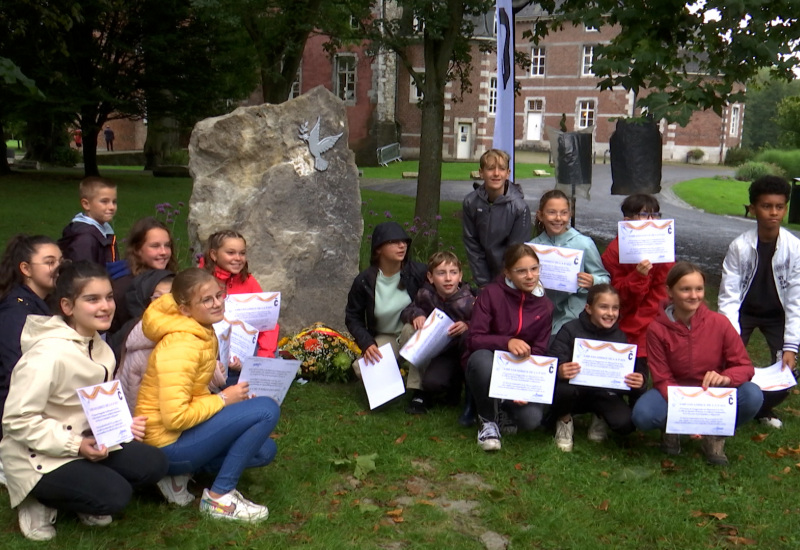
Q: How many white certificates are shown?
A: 13